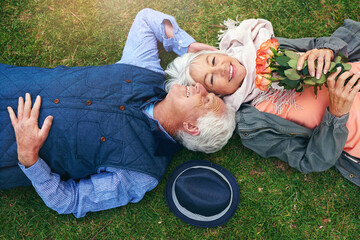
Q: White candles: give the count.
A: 0